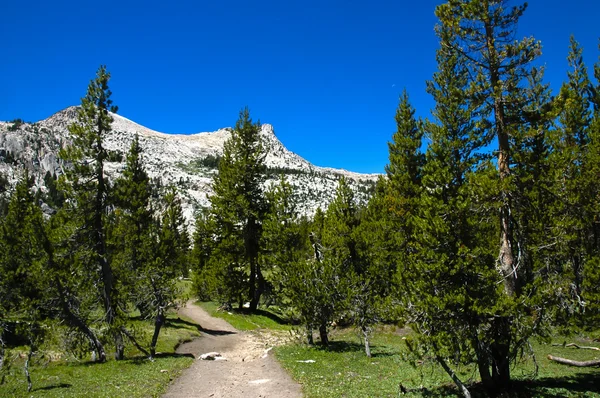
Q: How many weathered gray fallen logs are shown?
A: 2